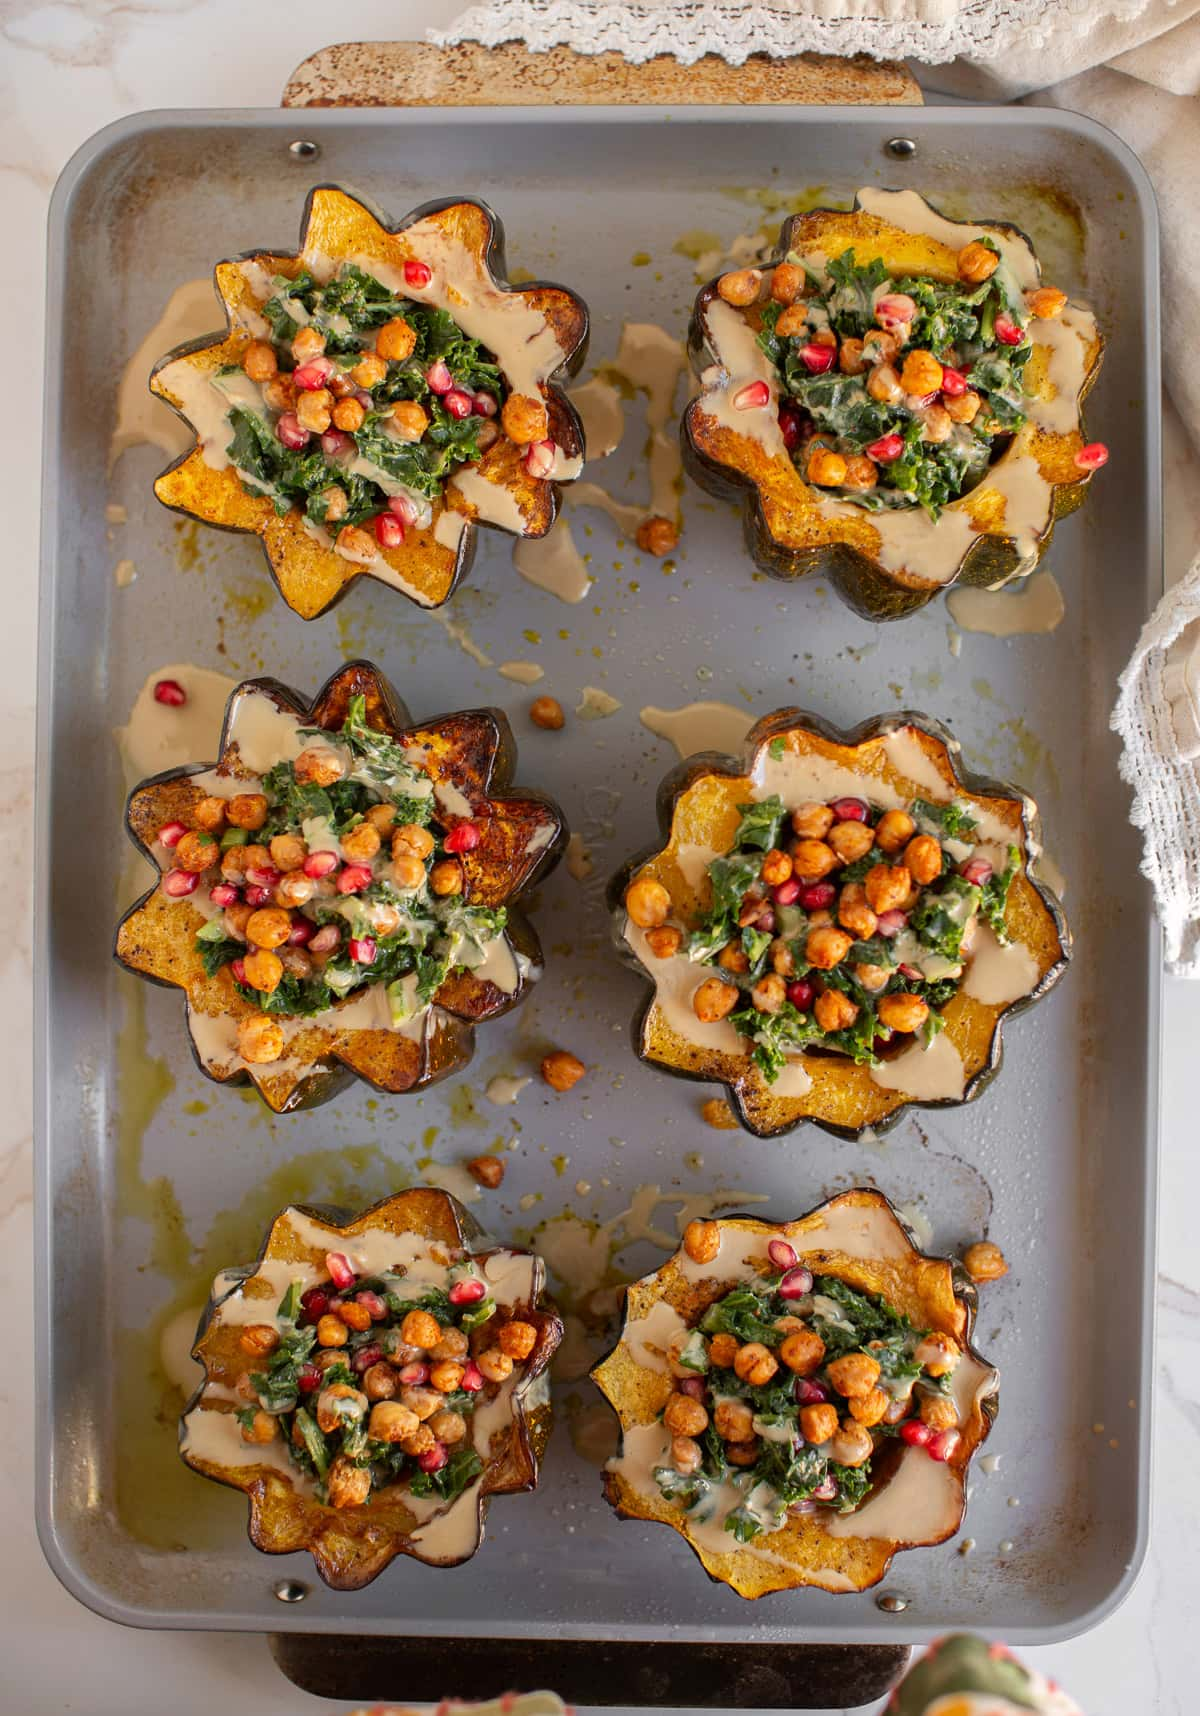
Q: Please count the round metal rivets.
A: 4